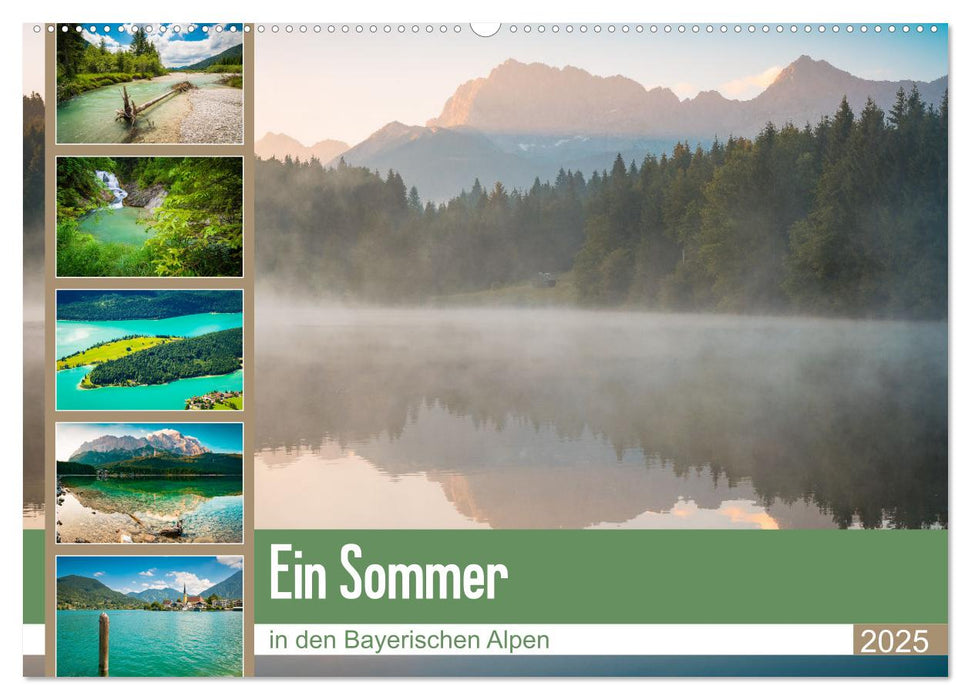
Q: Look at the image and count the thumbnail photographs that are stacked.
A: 5